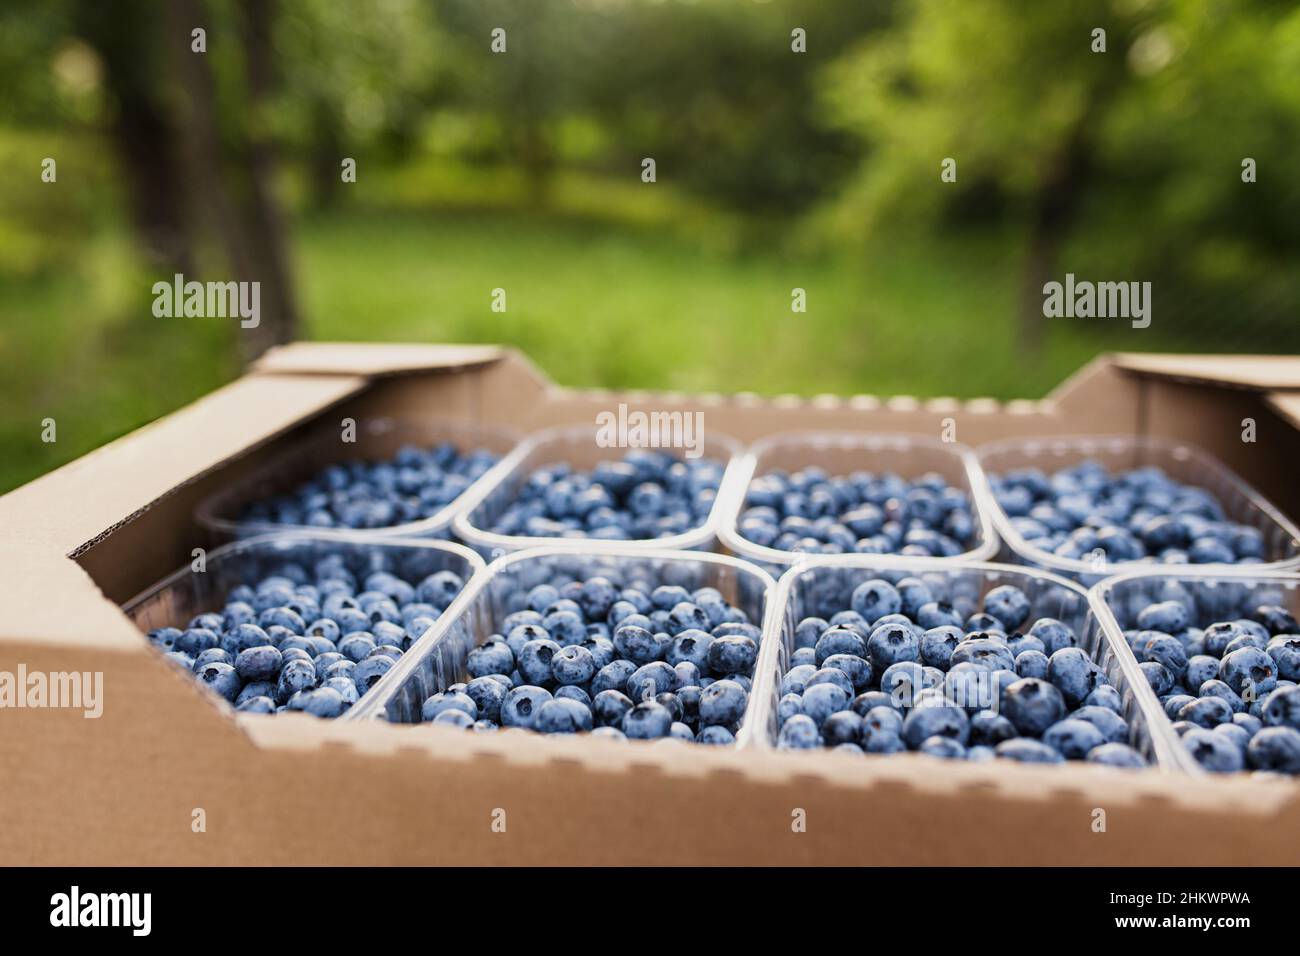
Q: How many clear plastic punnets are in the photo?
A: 8